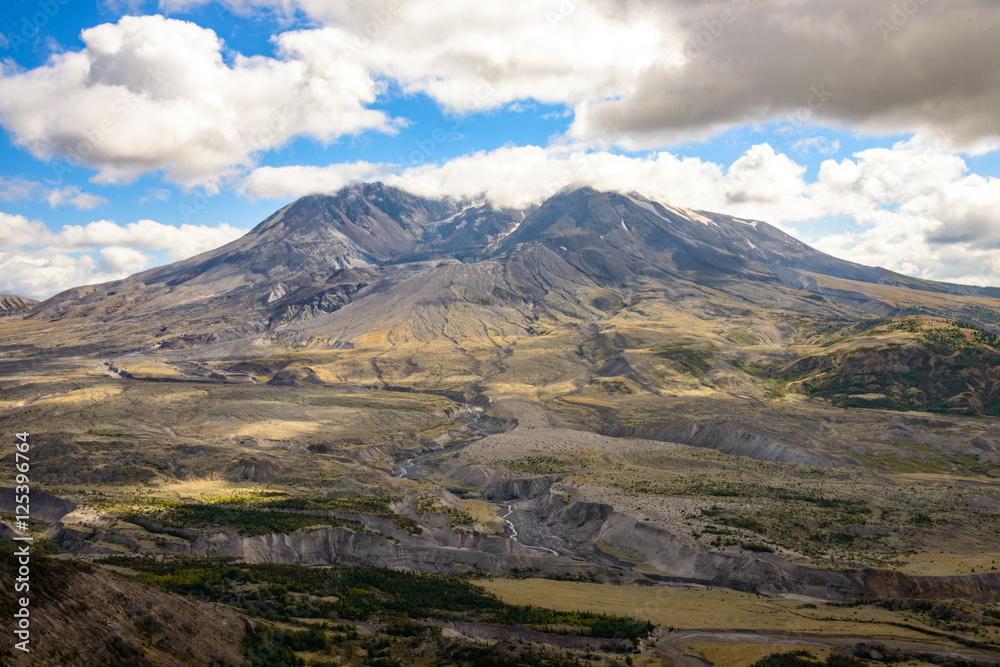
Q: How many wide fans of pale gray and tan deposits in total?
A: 1